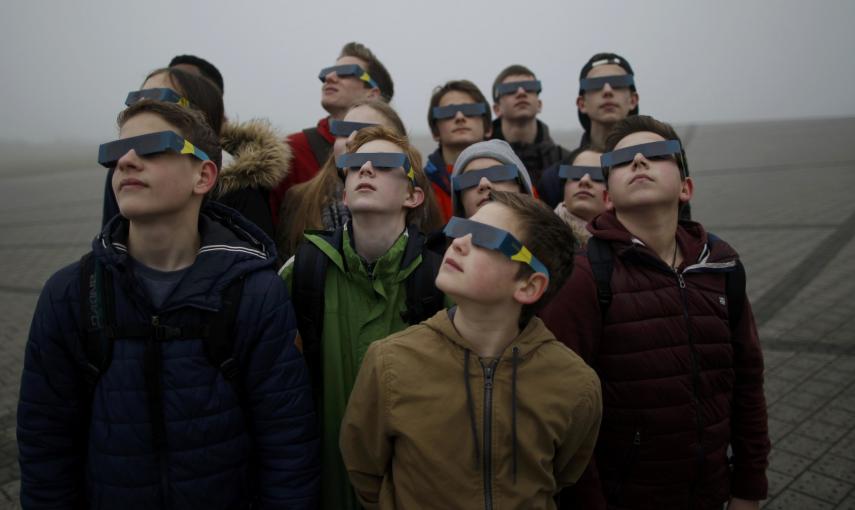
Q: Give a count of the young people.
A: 13